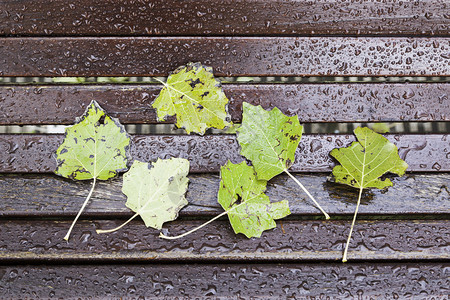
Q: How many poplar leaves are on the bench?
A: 6